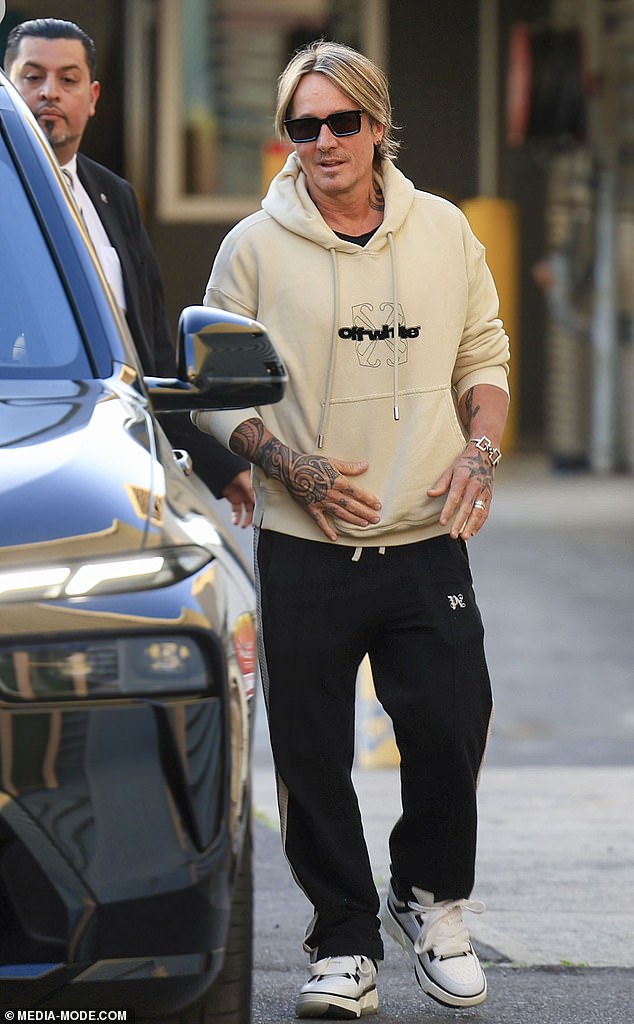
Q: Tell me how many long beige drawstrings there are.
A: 2